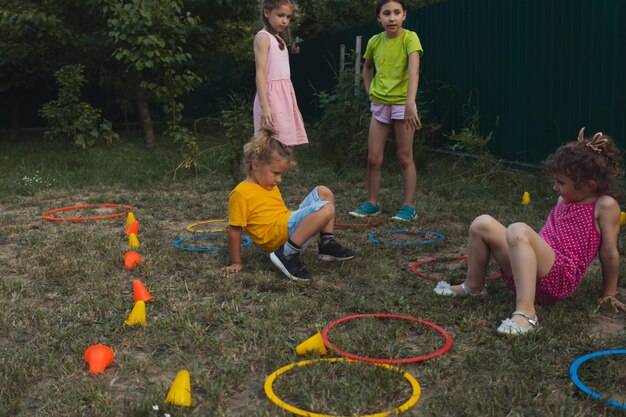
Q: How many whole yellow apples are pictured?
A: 0